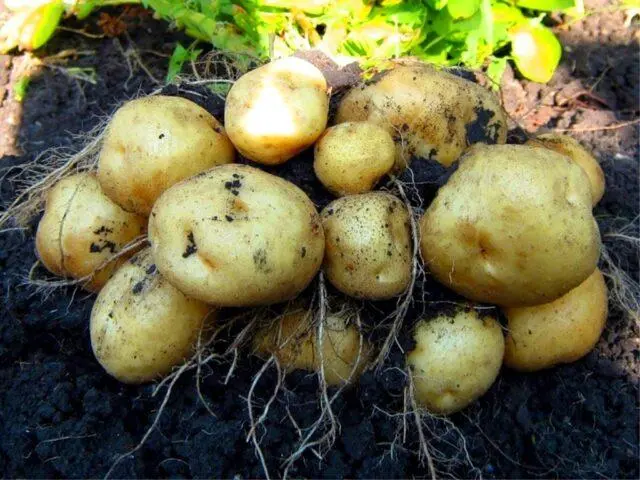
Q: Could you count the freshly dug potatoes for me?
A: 13